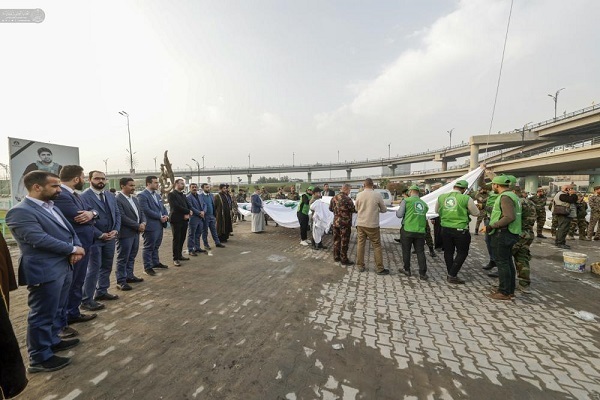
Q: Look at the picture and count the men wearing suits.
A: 8